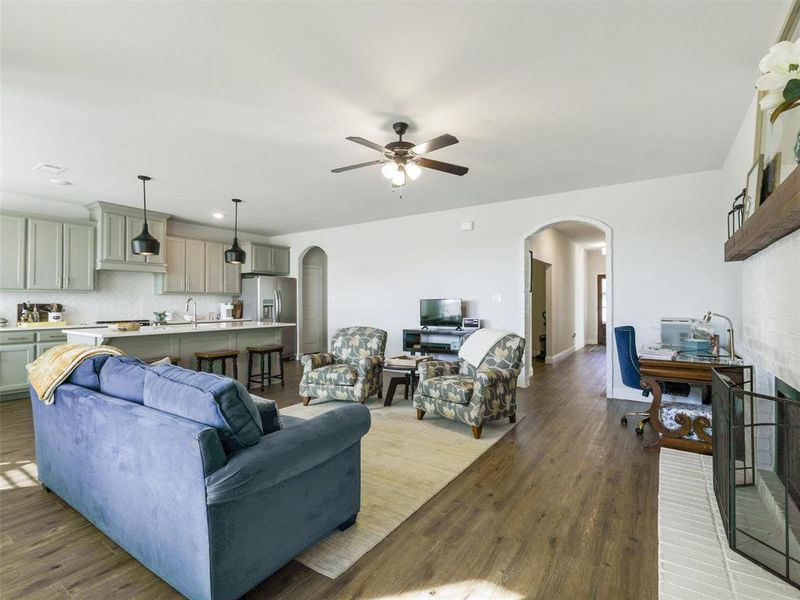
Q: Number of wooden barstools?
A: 3